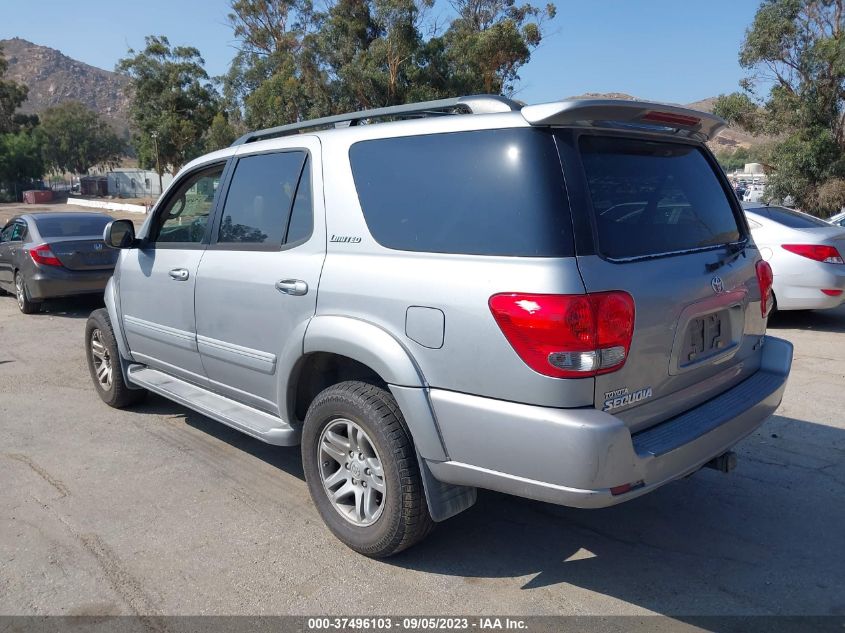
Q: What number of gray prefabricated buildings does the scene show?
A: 1